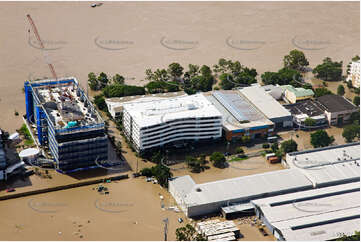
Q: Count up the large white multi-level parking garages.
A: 1